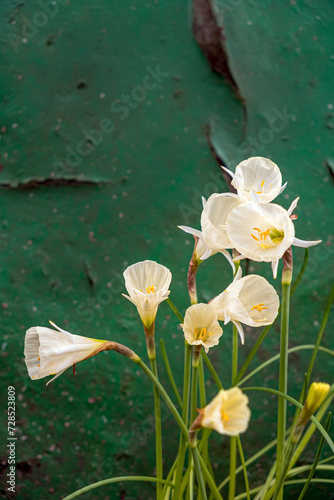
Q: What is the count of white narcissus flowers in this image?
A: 8